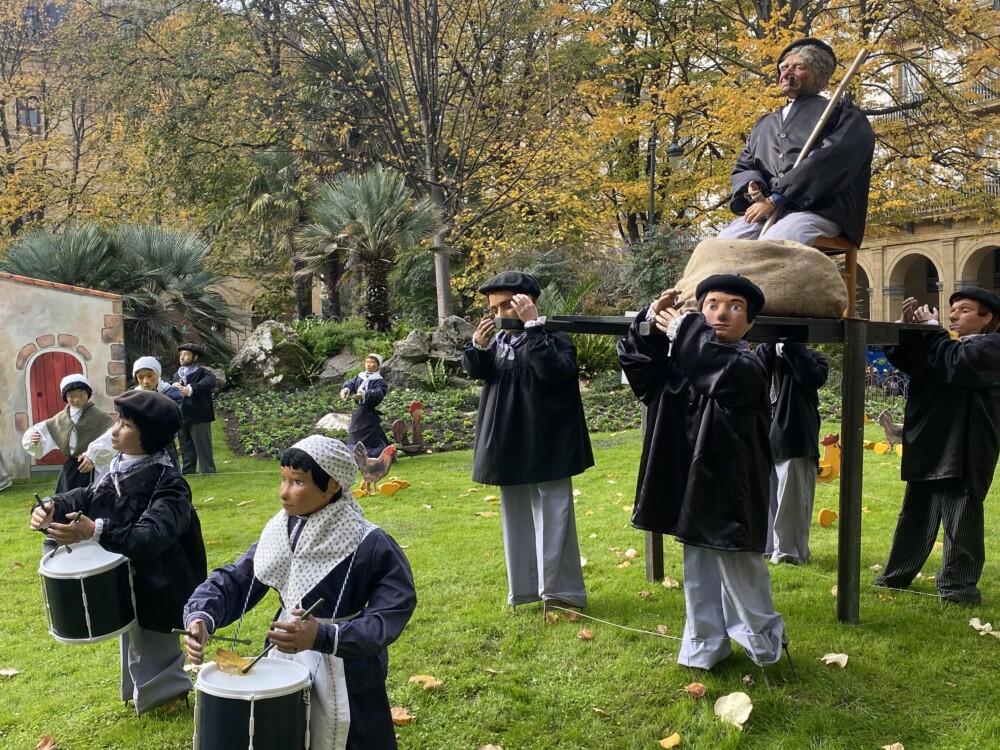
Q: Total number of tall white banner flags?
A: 0